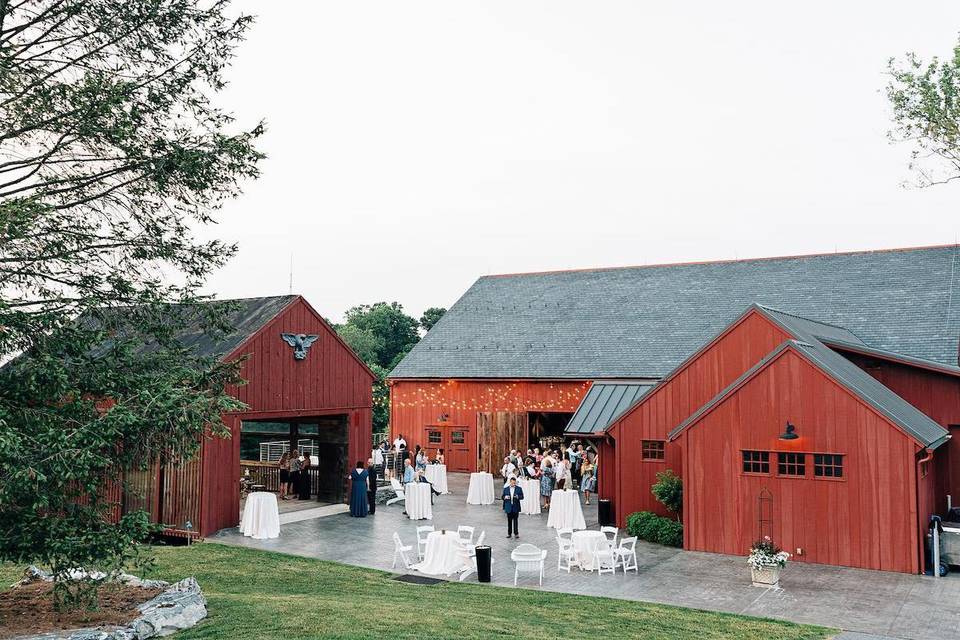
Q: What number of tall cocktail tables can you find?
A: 6